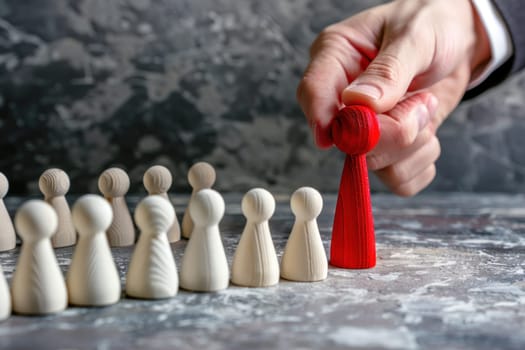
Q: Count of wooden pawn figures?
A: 13